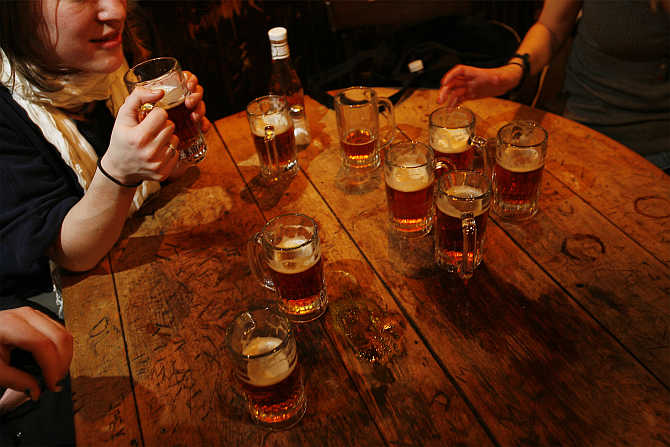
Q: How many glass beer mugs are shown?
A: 9